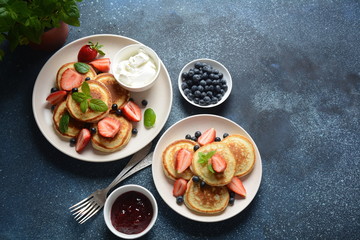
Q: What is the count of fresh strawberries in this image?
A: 12